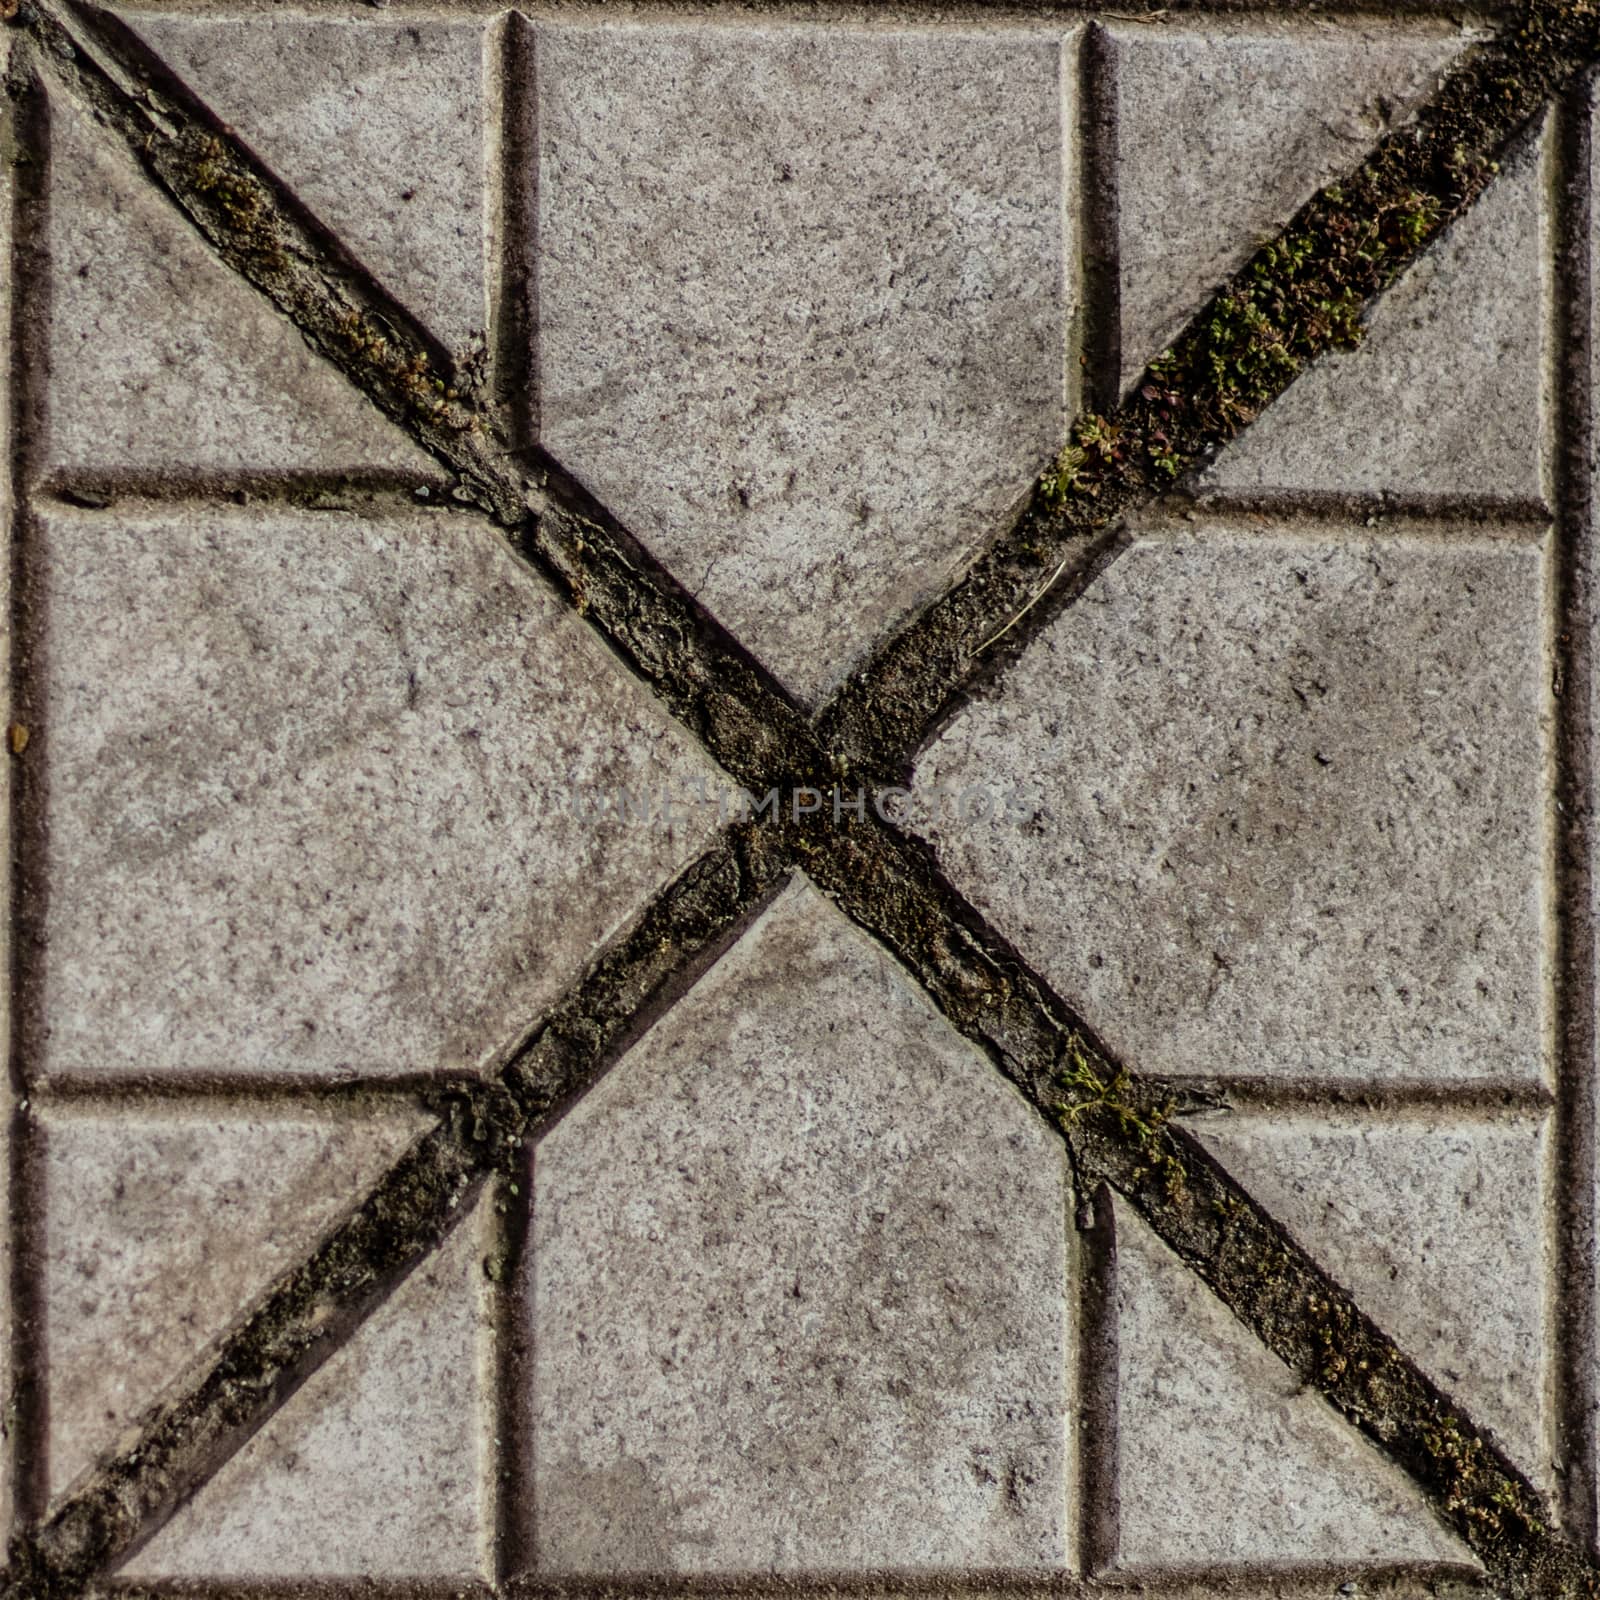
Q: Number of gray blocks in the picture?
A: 12